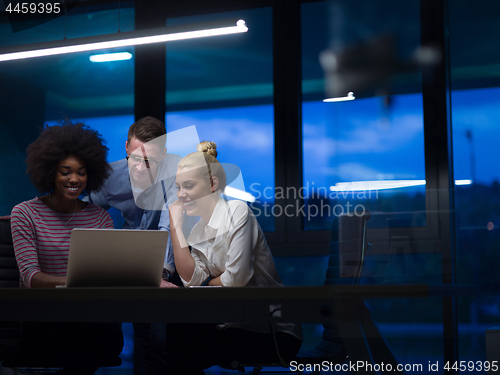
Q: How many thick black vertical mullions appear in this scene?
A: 3